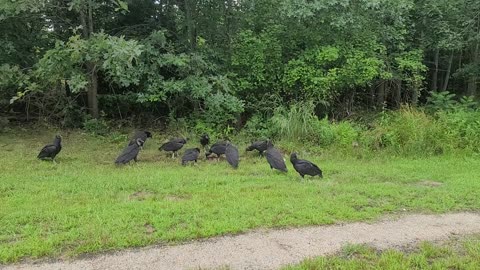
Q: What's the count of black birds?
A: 11